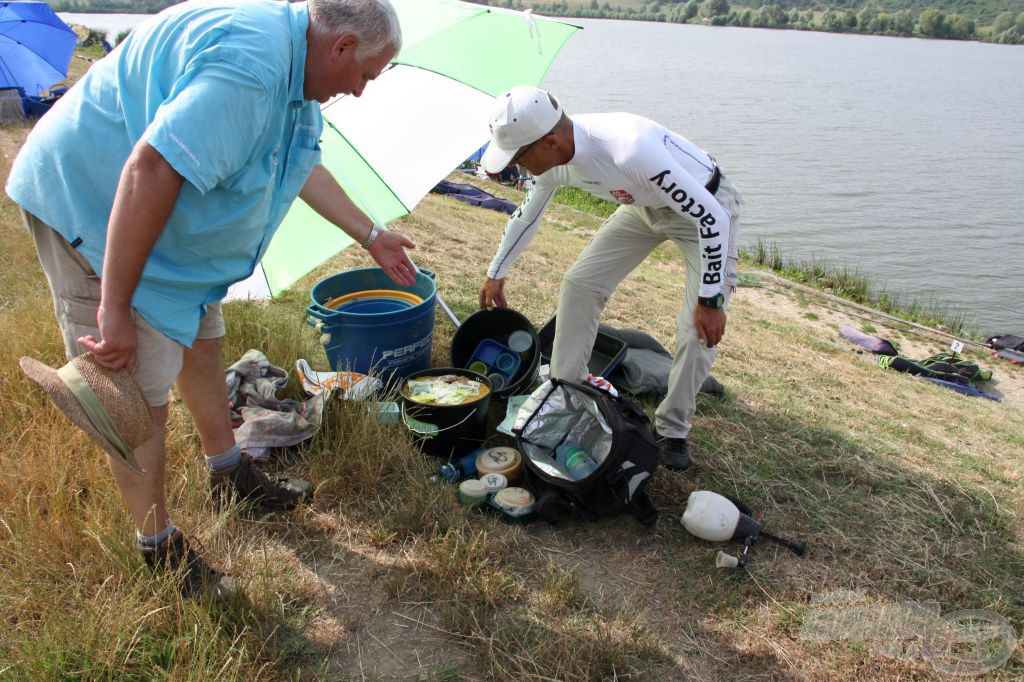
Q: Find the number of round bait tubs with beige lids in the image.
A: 4